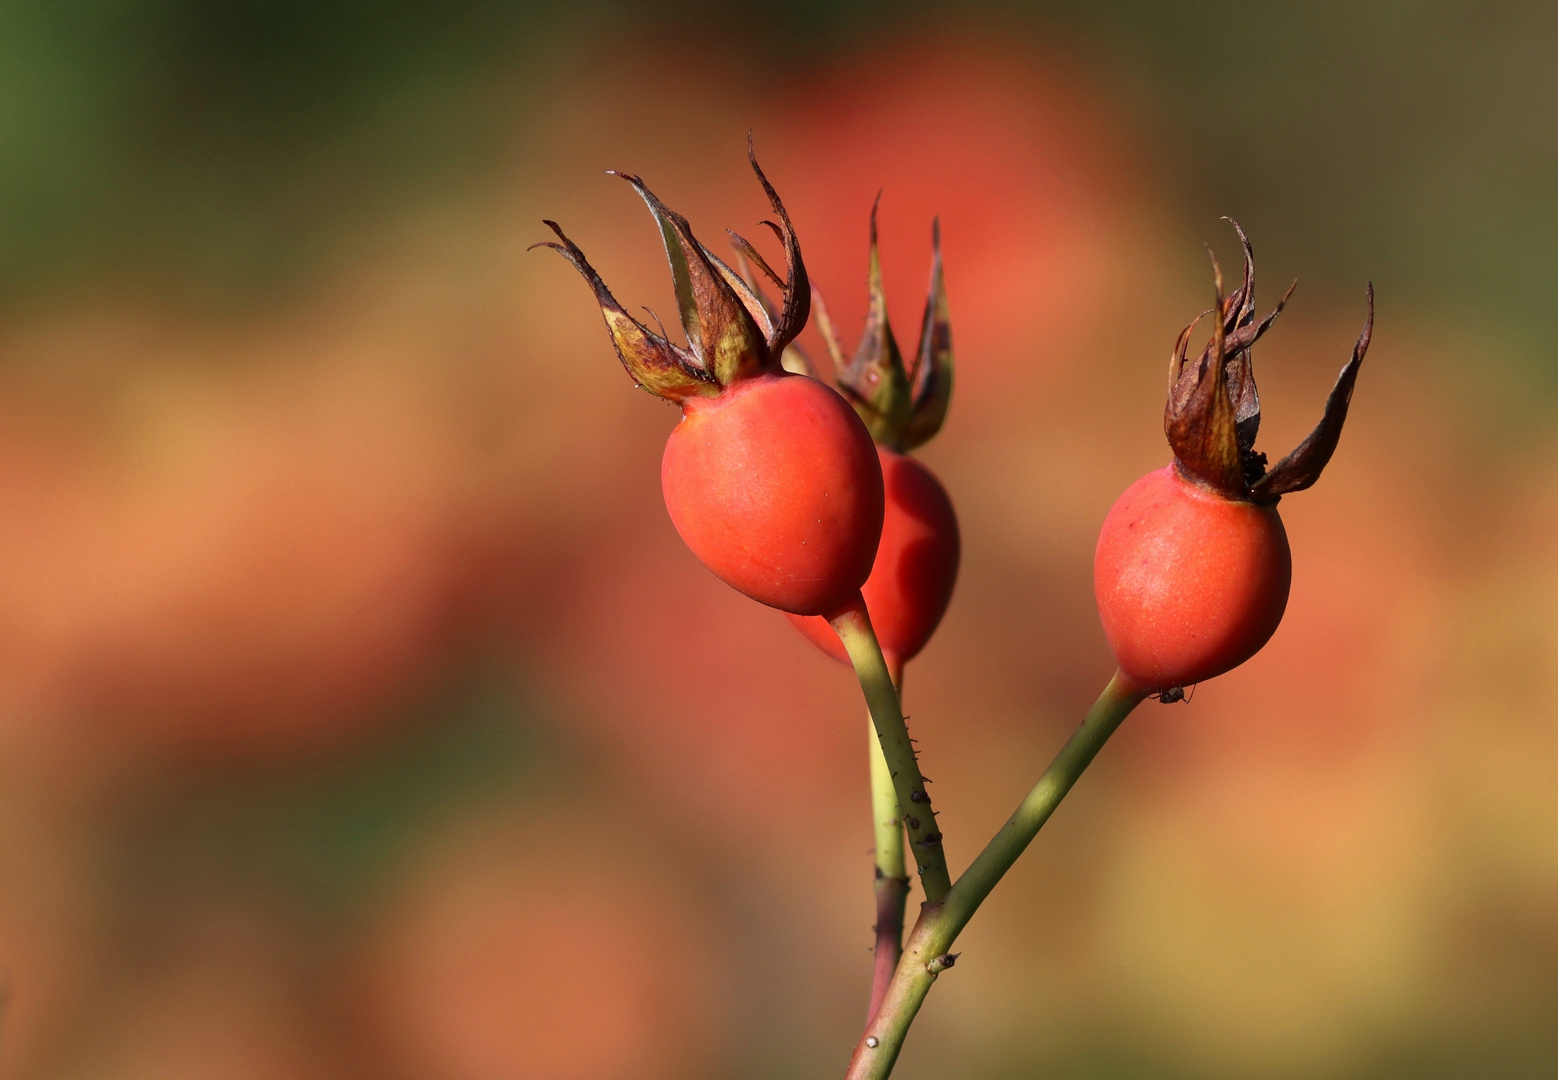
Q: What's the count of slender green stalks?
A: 3